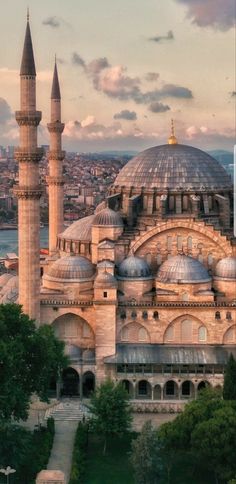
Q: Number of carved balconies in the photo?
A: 6